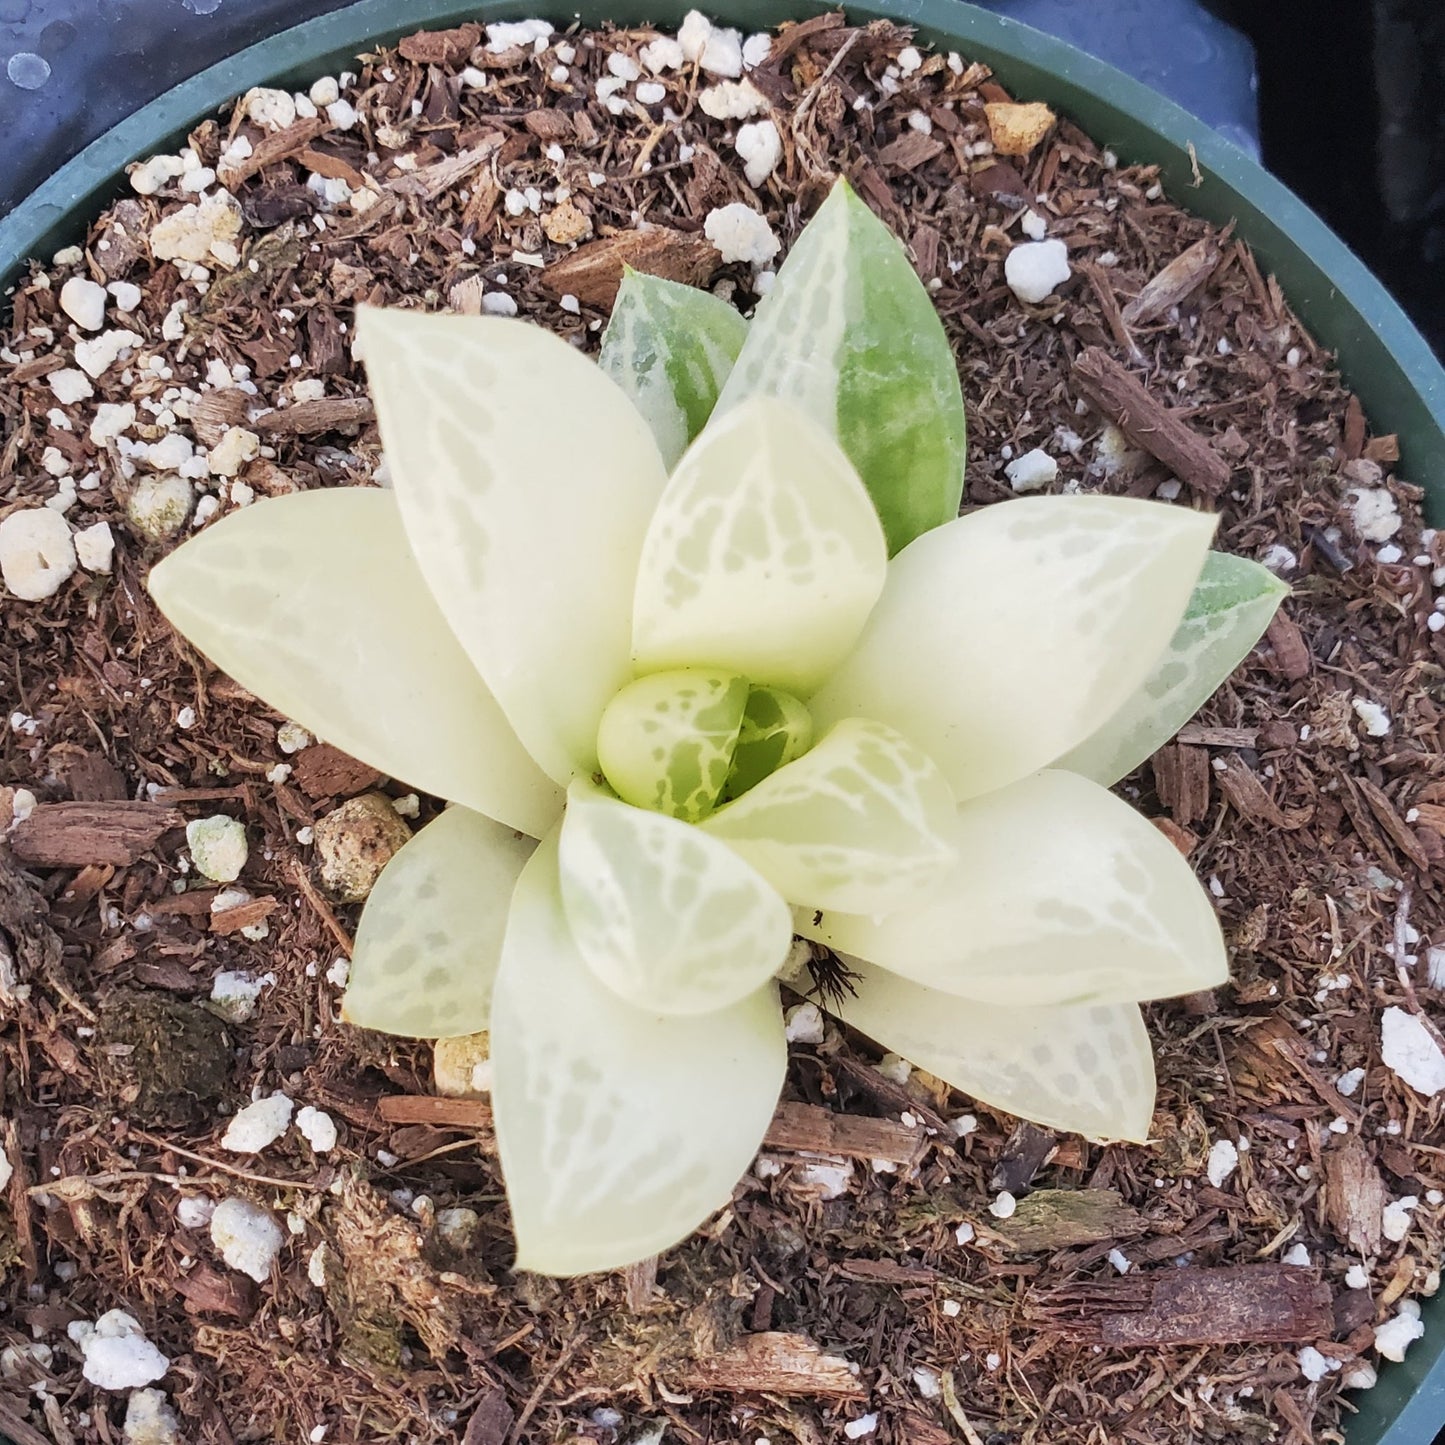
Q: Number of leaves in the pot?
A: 15